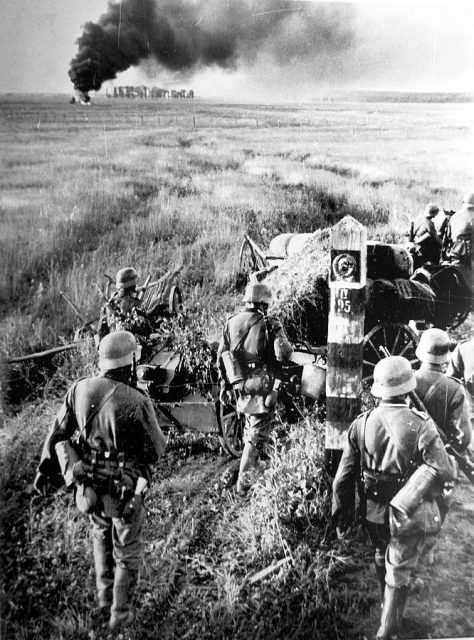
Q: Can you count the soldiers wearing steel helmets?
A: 7